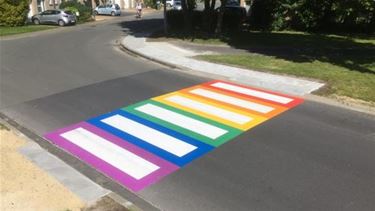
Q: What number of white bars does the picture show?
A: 6